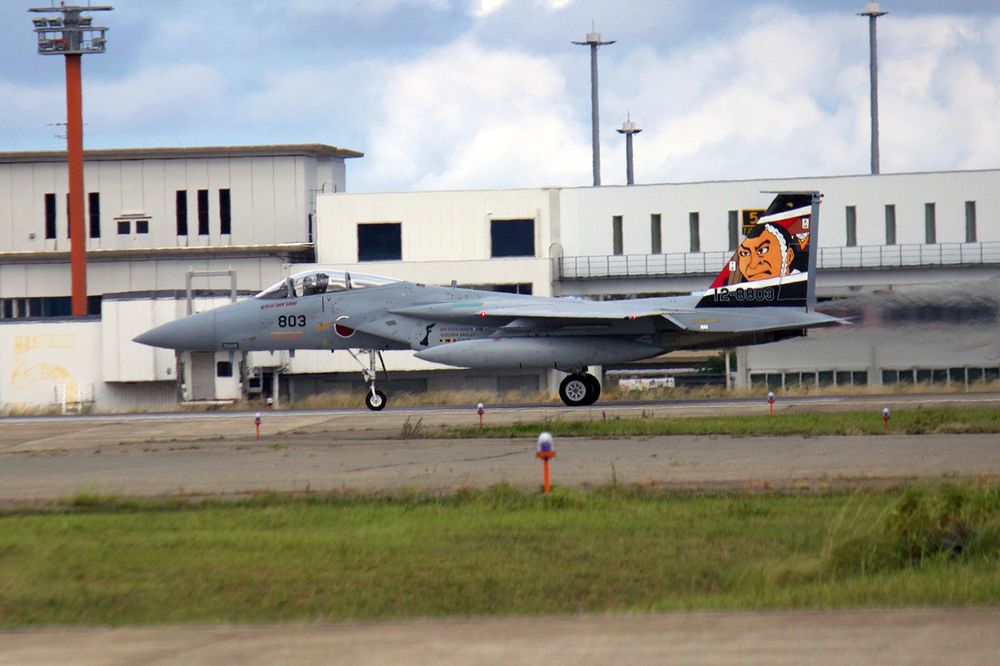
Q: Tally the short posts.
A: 5